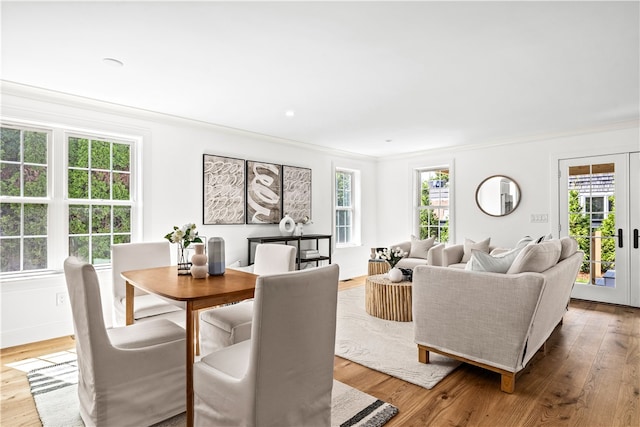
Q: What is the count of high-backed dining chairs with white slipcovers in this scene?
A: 4